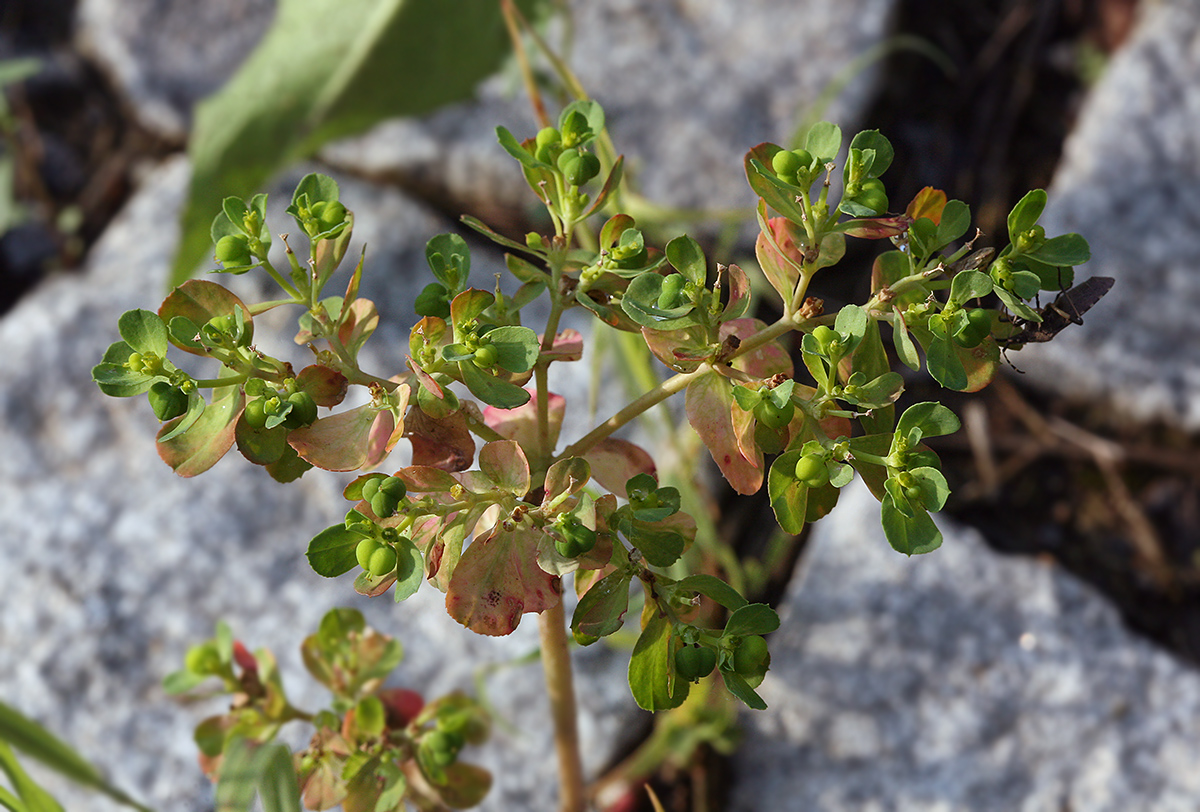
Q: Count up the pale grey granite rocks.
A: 5